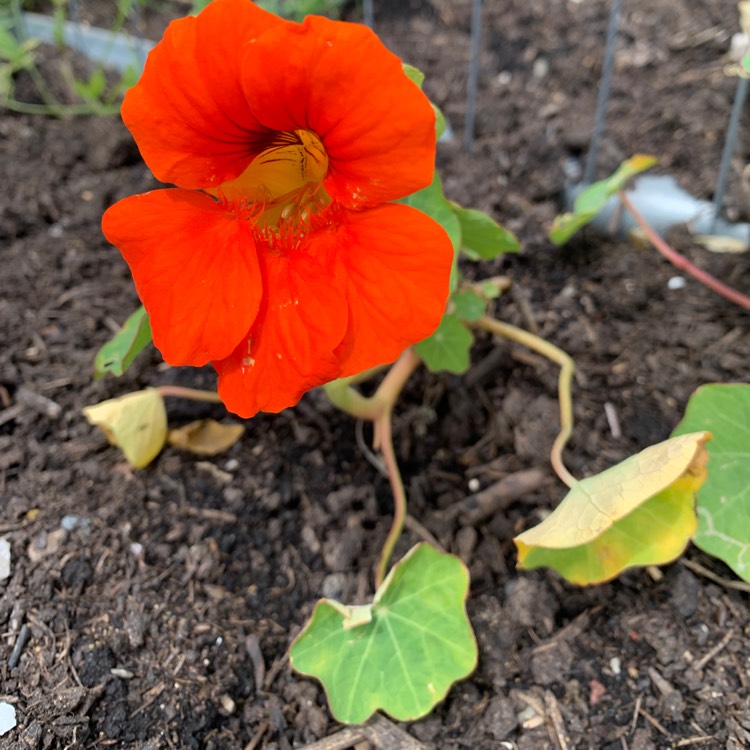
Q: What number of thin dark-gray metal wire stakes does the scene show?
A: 4